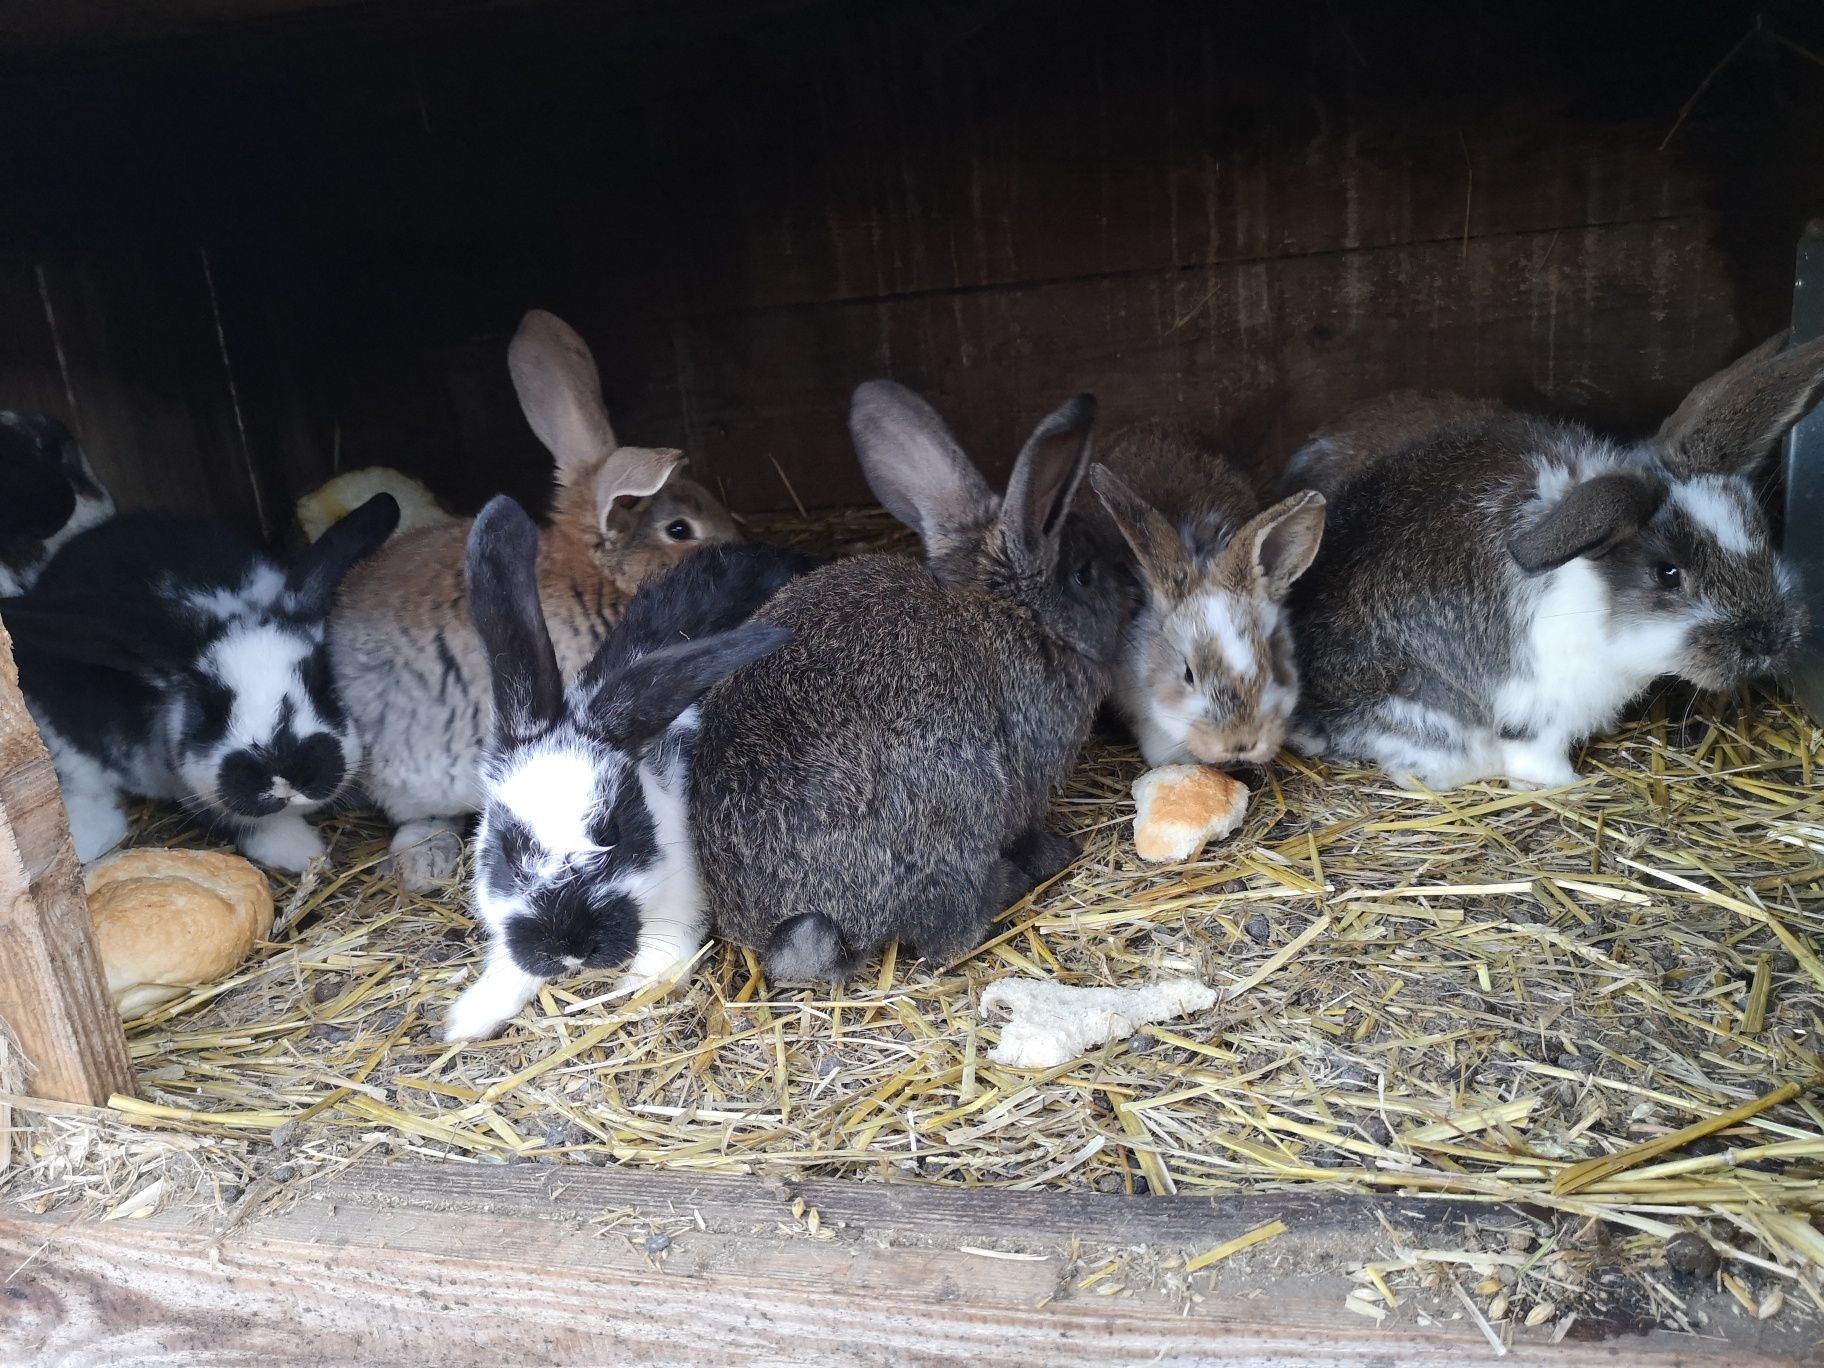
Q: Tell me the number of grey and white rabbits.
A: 1